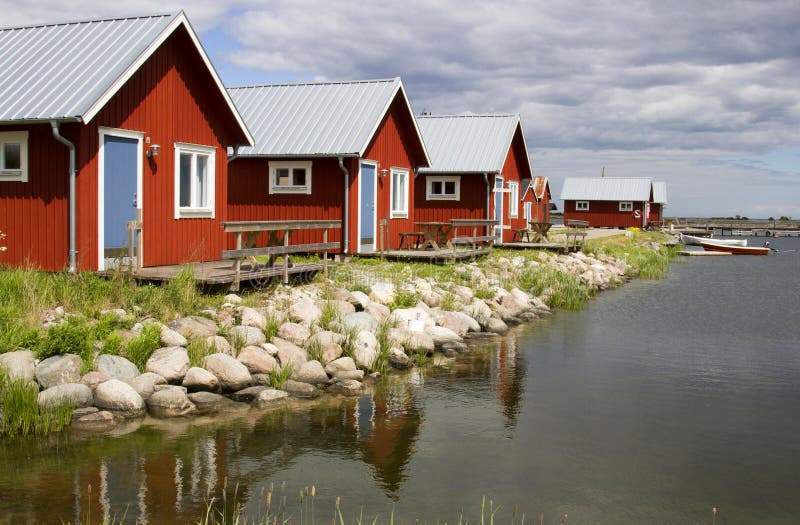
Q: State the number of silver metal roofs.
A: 5